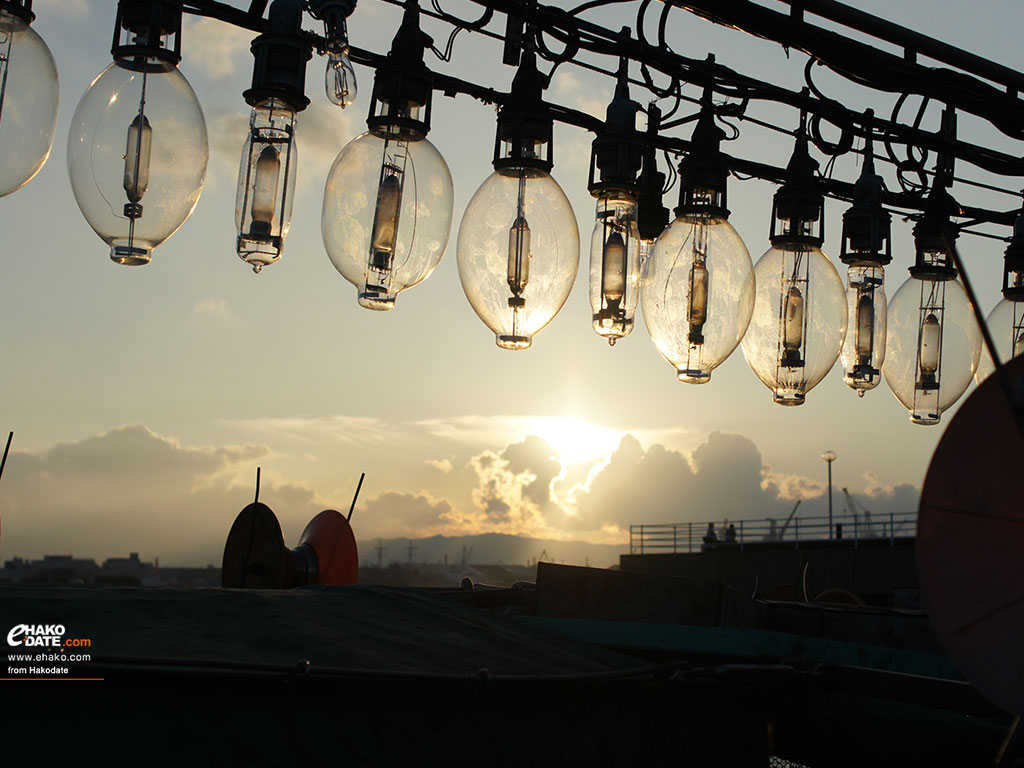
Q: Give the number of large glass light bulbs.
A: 8